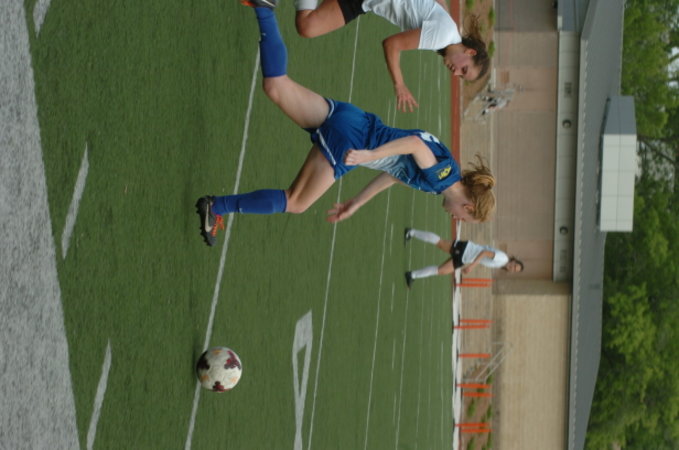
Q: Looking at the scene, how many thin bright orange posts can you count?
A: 9